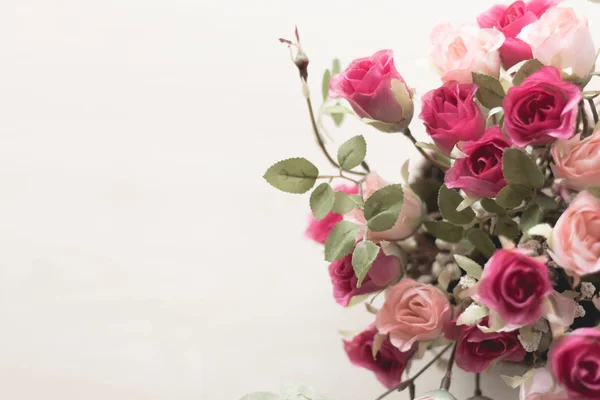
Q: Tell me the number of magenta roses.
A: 11